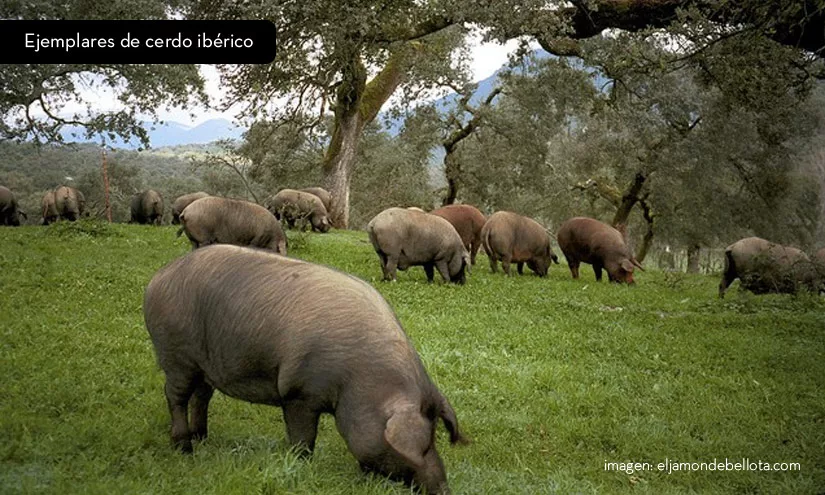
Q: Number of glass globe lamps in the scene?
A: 0